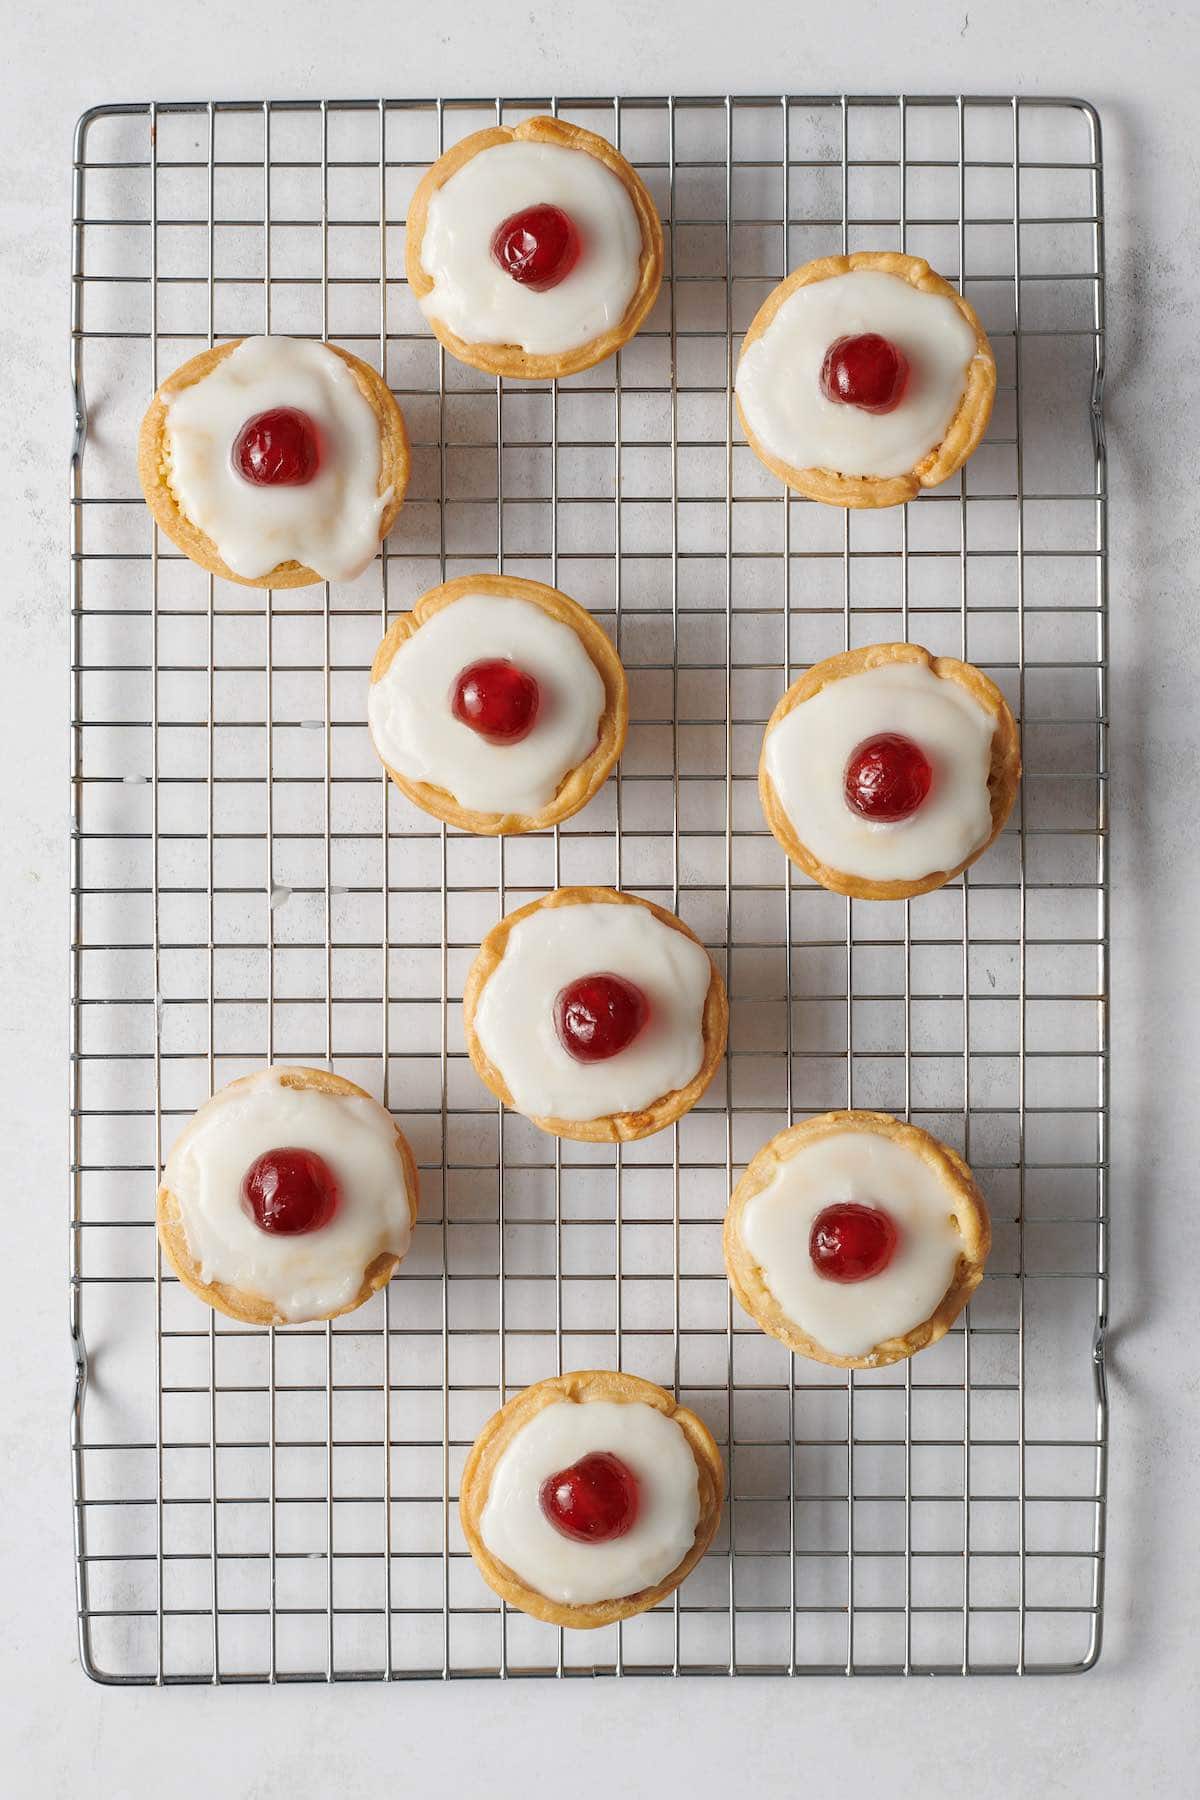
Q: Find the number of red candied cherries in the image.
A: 9